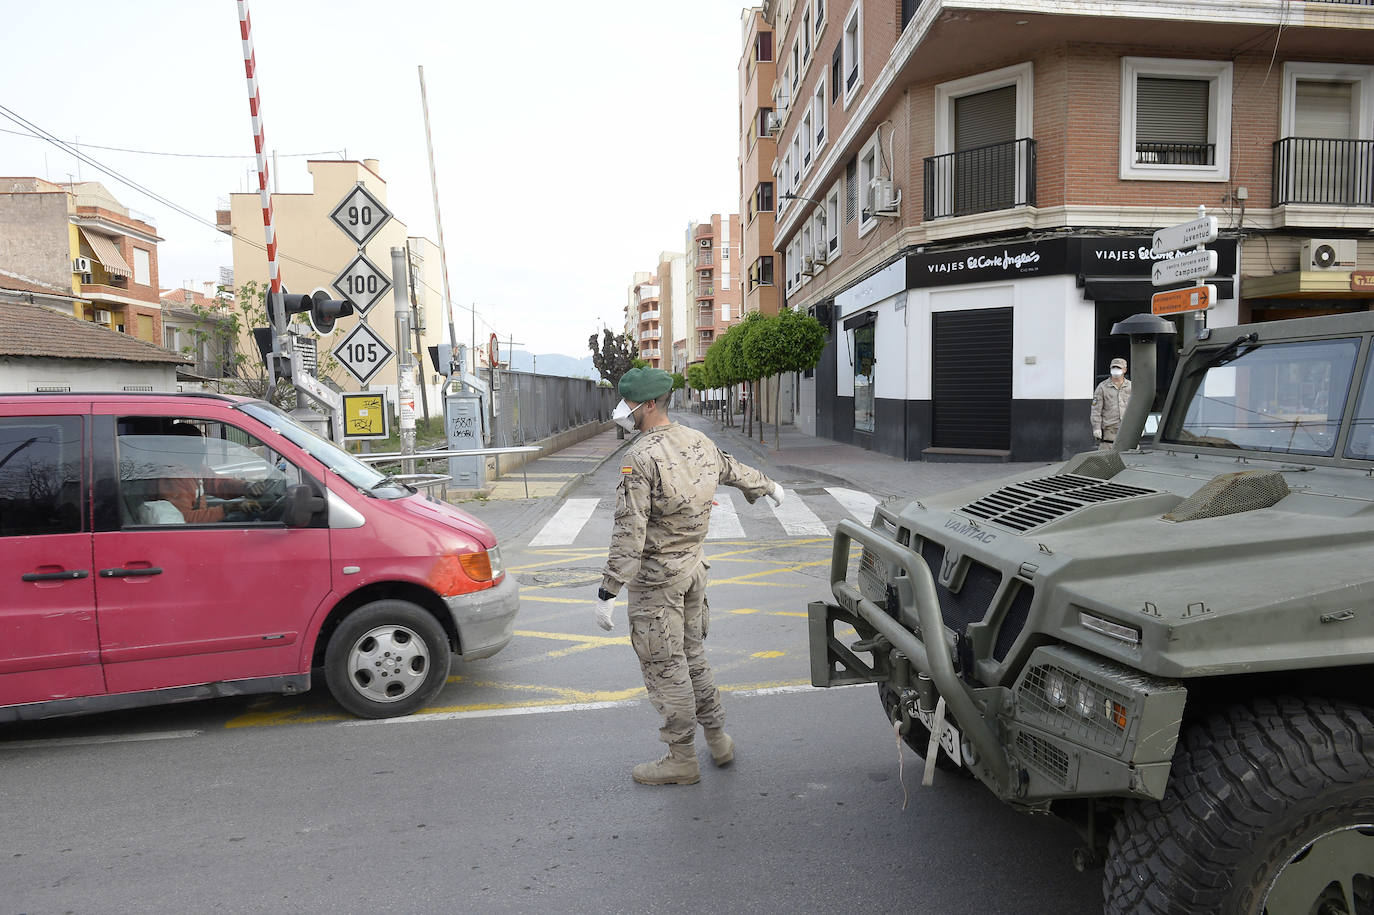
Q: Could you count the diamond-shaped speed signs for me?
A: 3